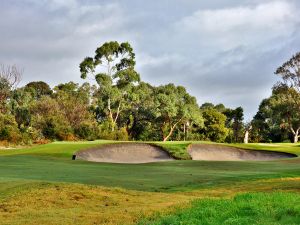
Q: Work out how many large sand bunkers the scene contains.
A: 2